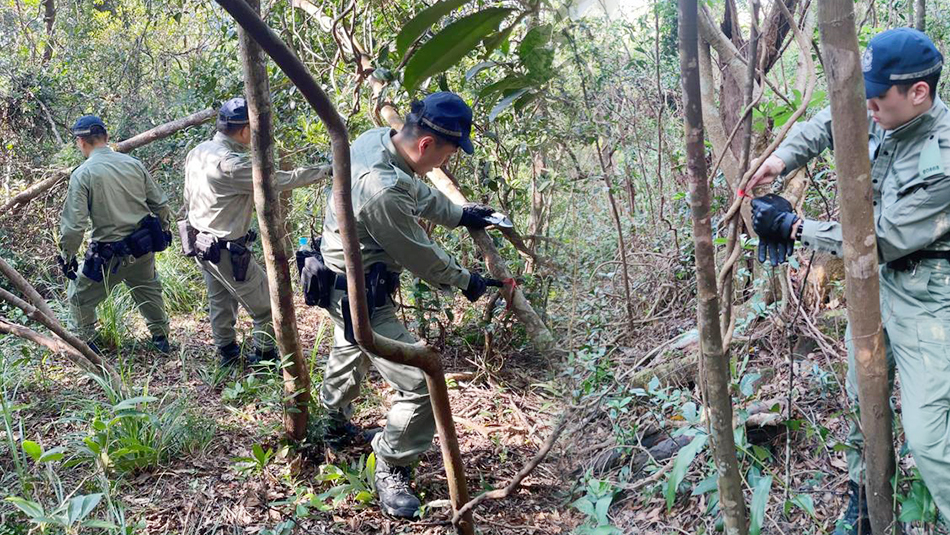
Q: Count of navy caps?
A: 4